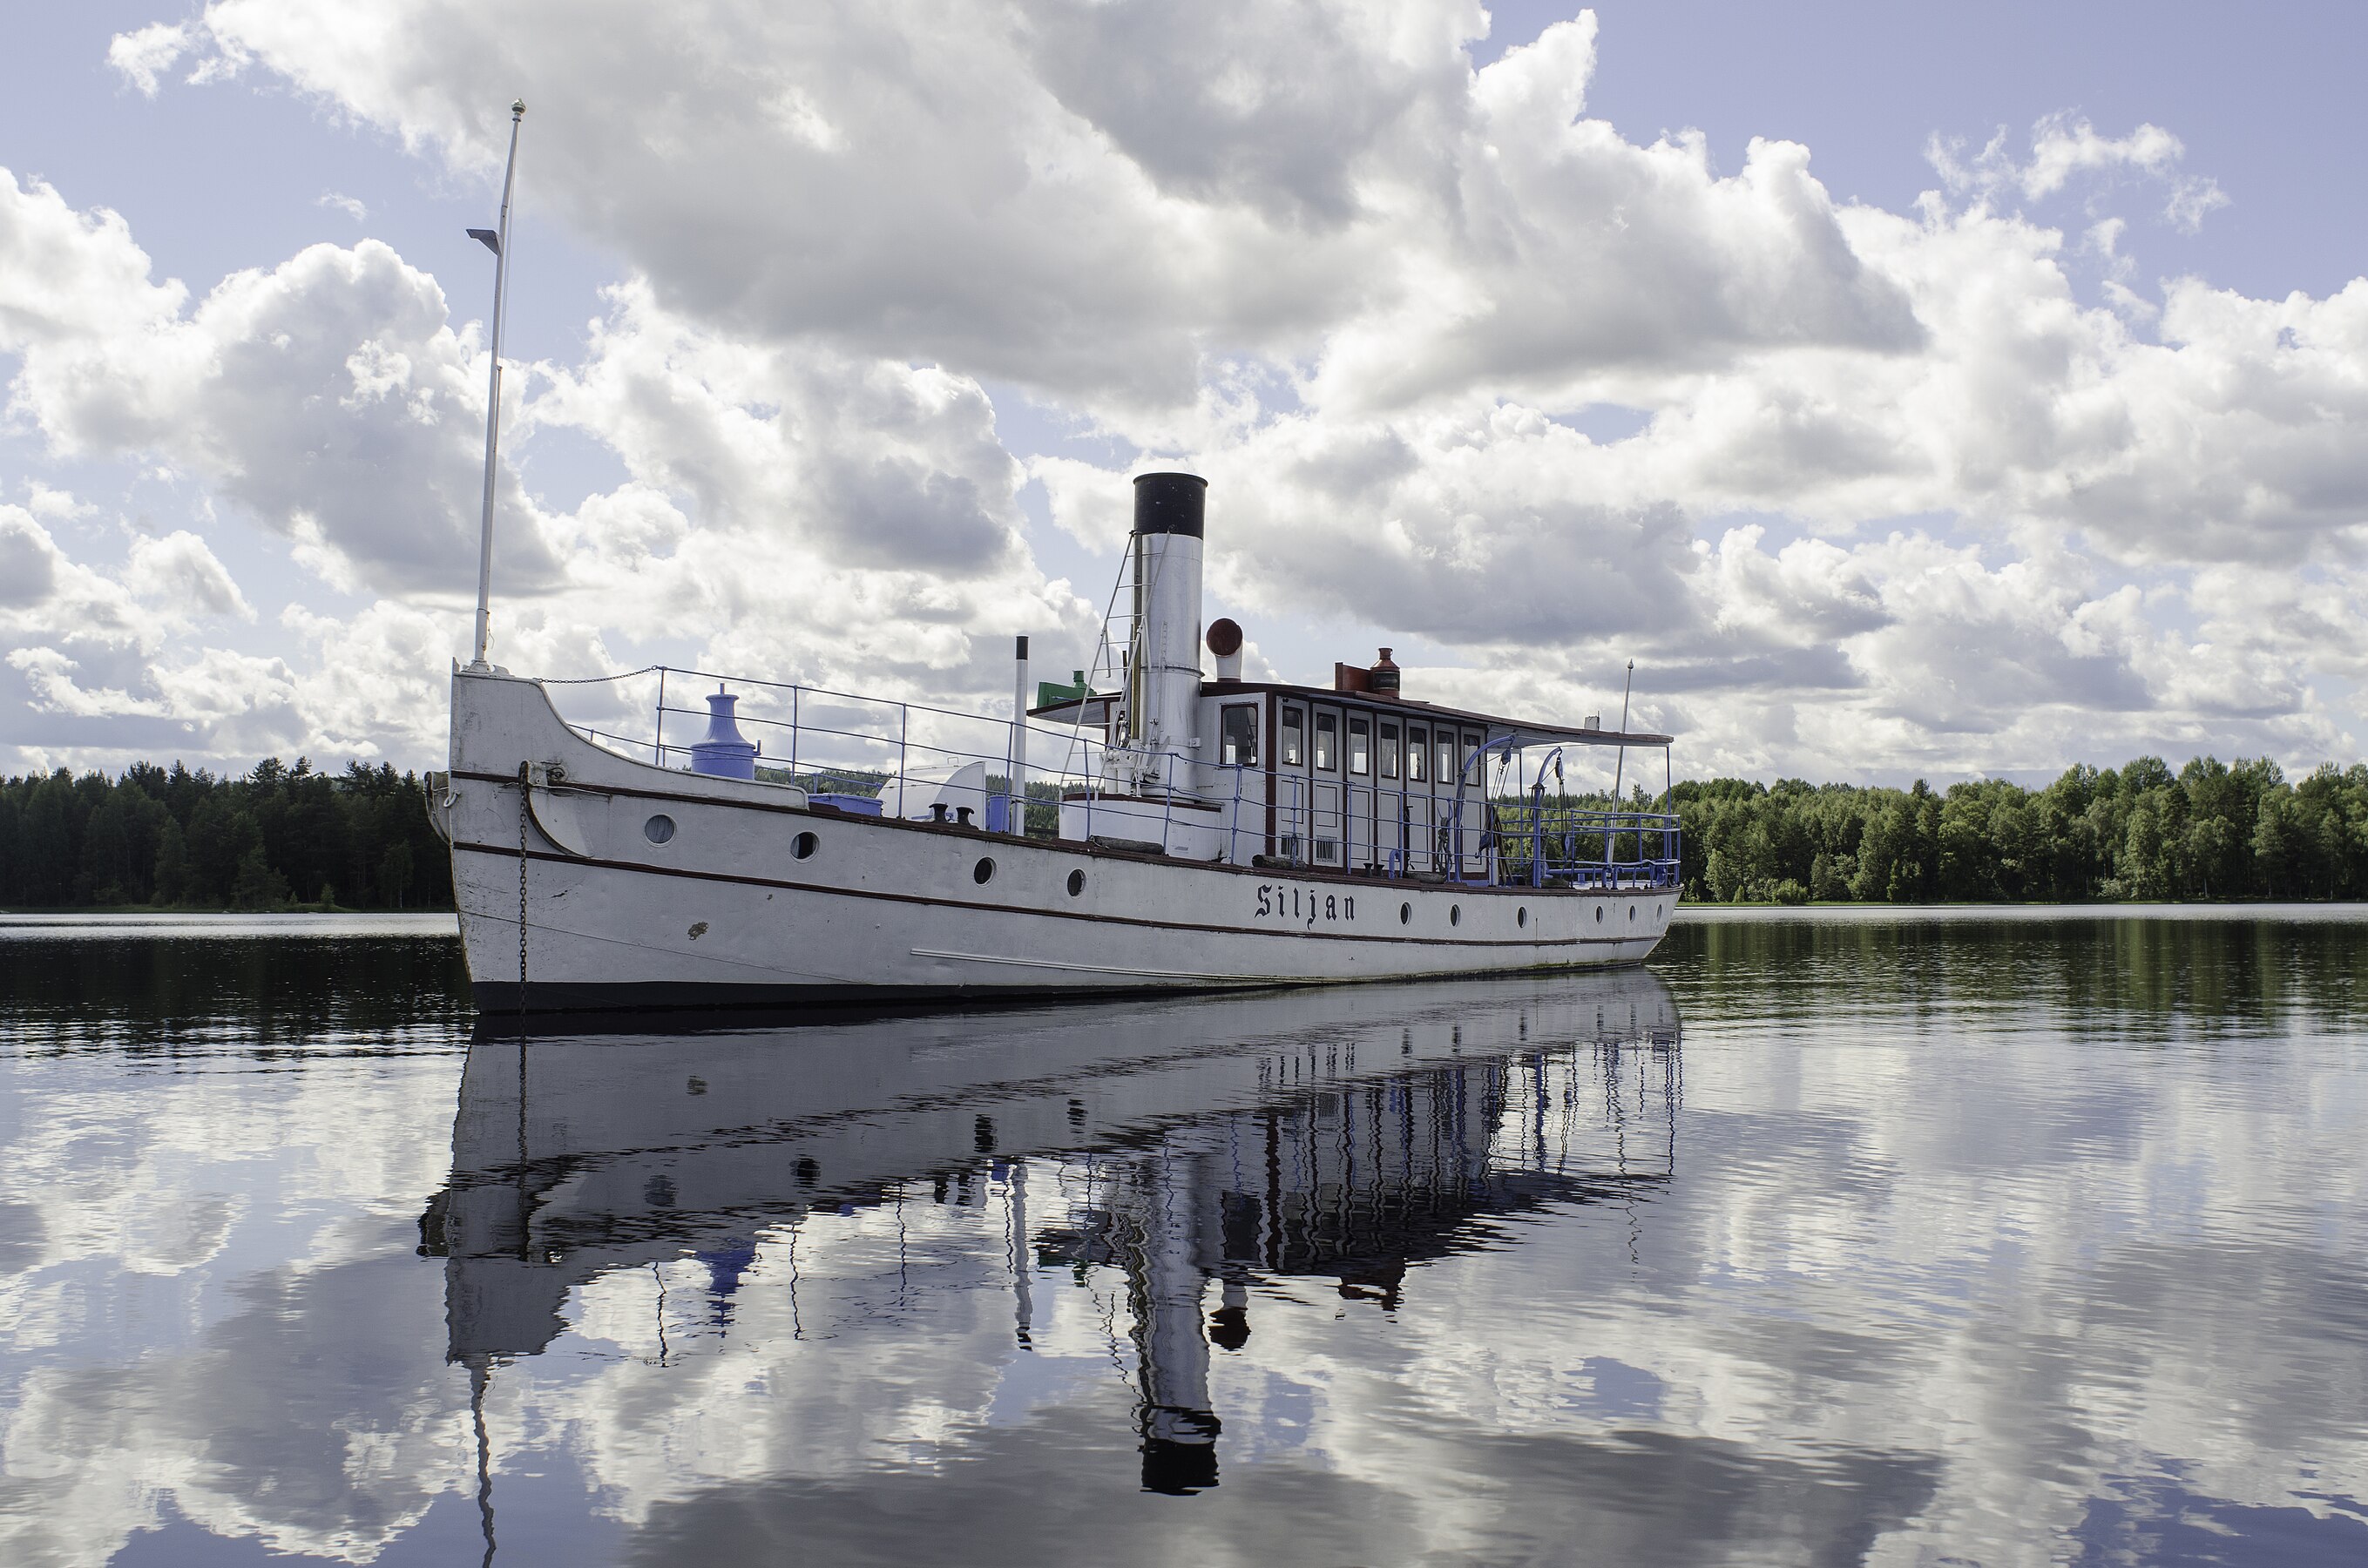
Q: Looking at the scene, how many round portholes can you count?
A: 10